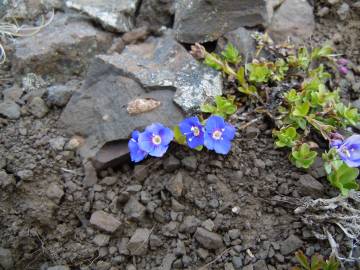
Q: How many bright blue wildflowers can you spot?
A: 5